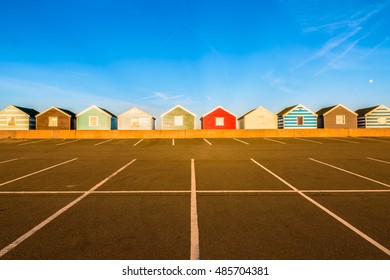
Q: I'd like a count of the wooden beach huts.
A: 10